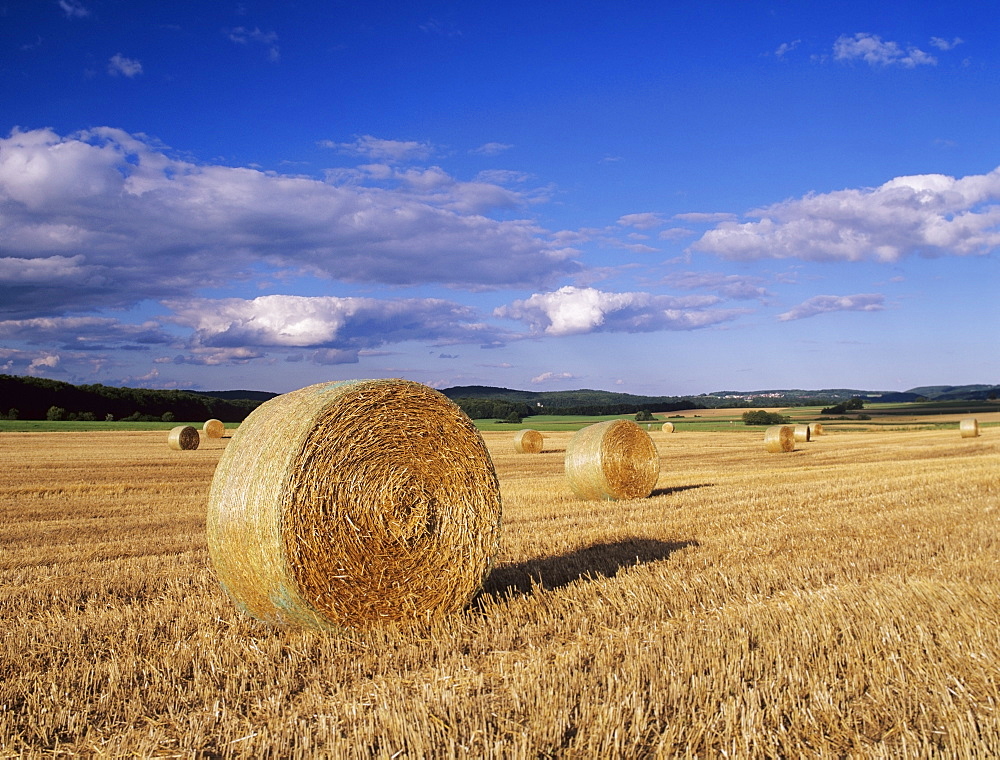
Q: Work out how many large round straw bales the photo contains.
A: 10